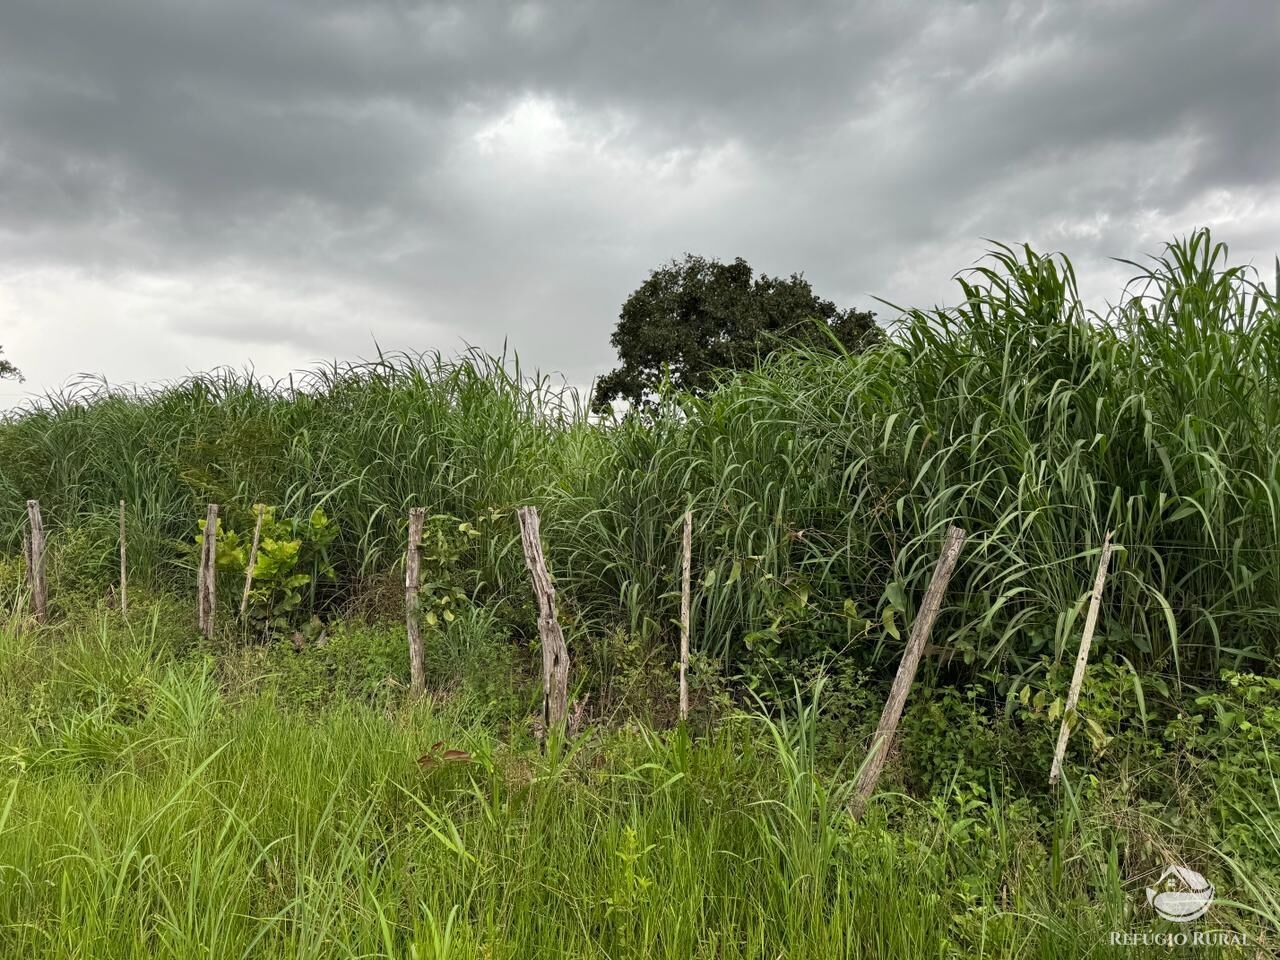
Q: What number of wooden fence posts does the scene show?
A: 9